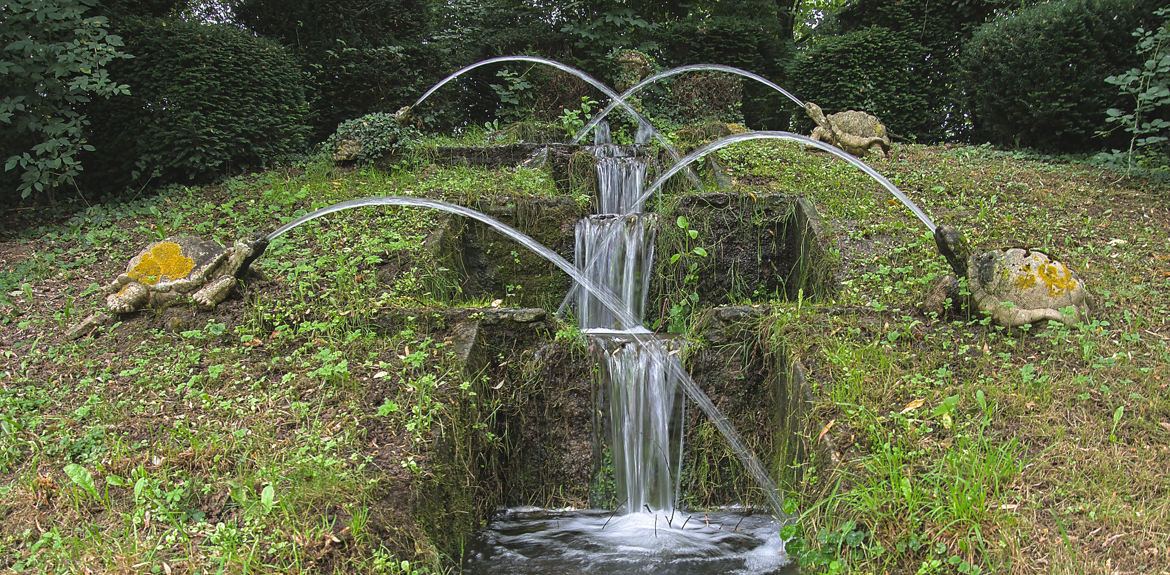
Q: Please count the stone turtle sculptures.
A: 4